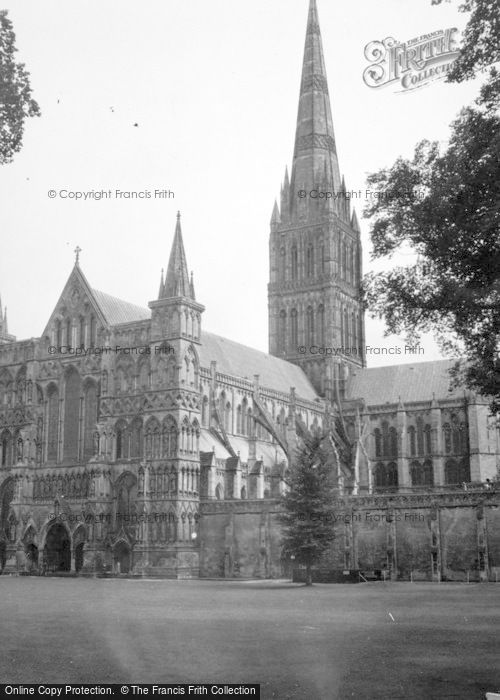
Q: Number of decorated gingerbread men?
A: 0